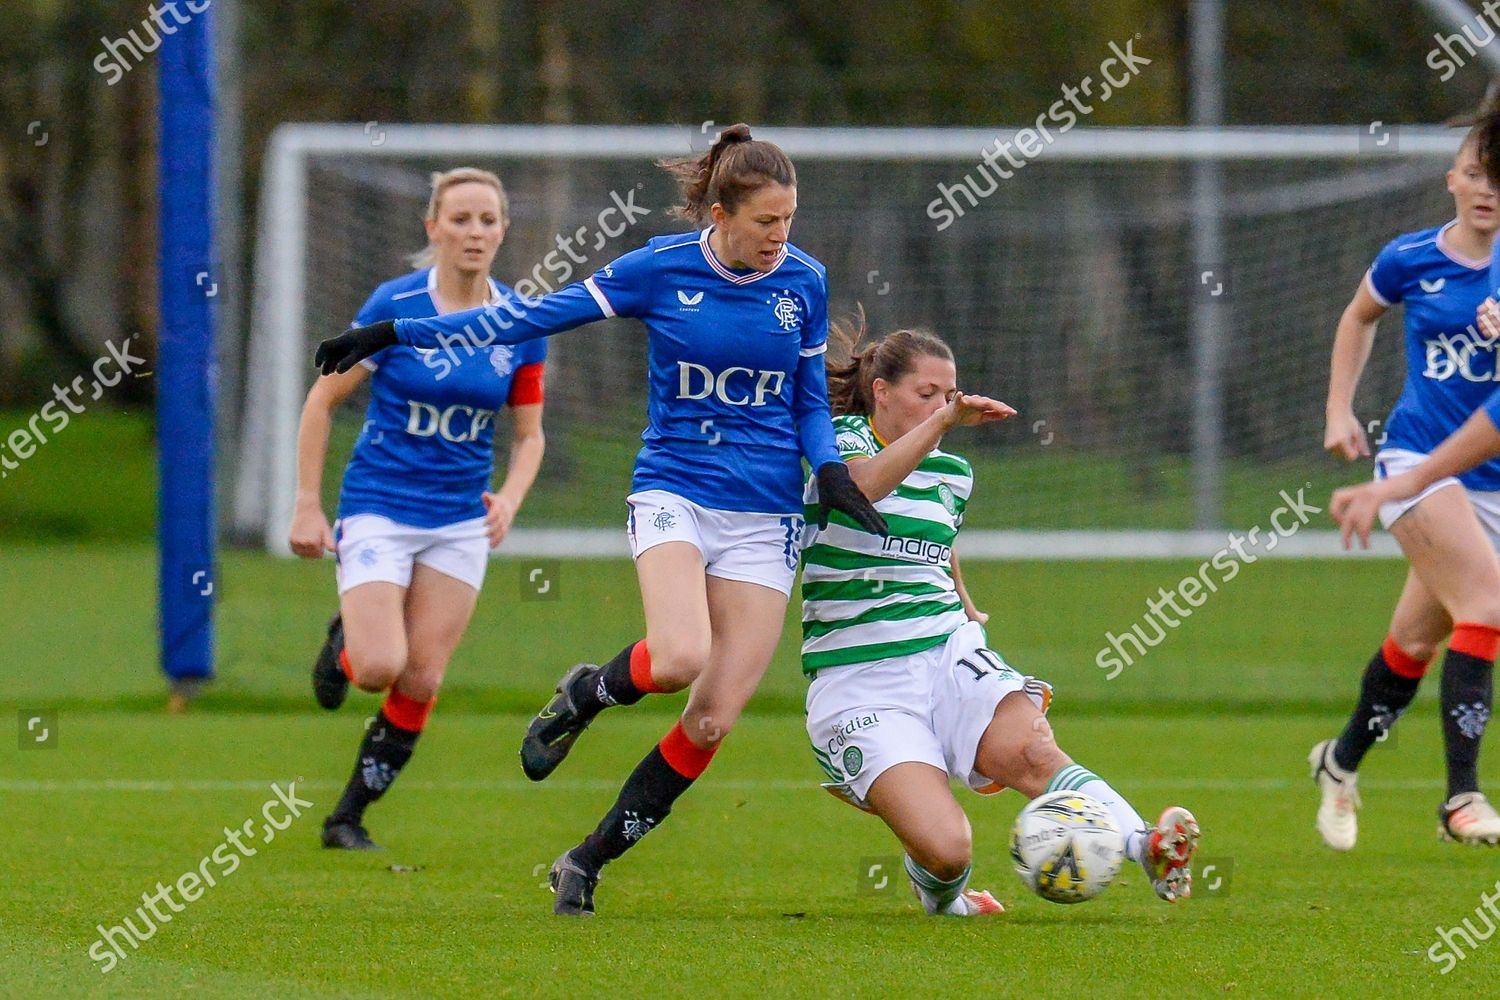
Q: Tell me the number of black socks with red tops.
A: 6